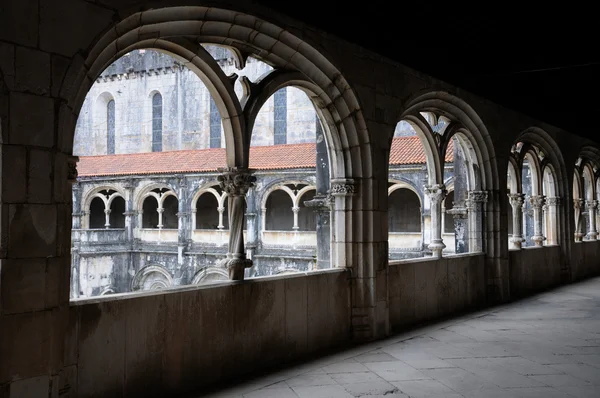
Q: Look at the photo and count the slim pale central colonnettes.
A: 4